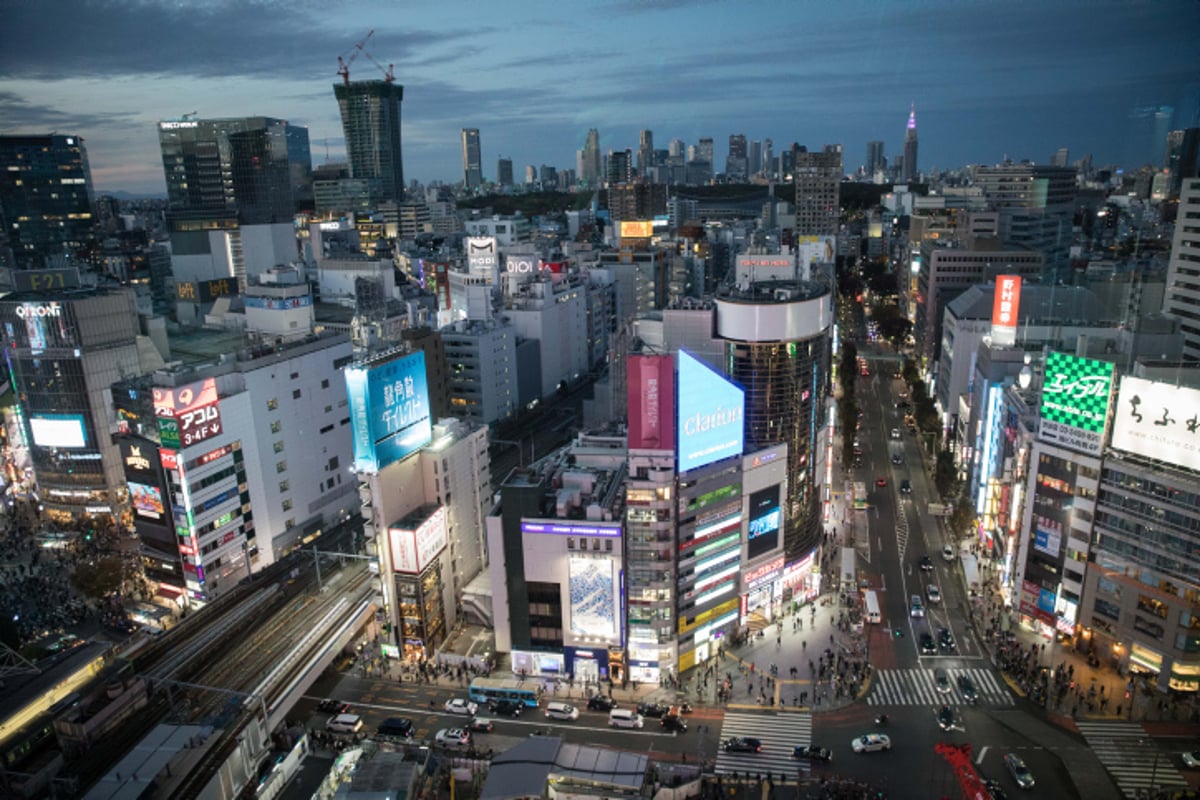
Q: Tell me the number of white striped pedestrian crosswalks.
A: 3